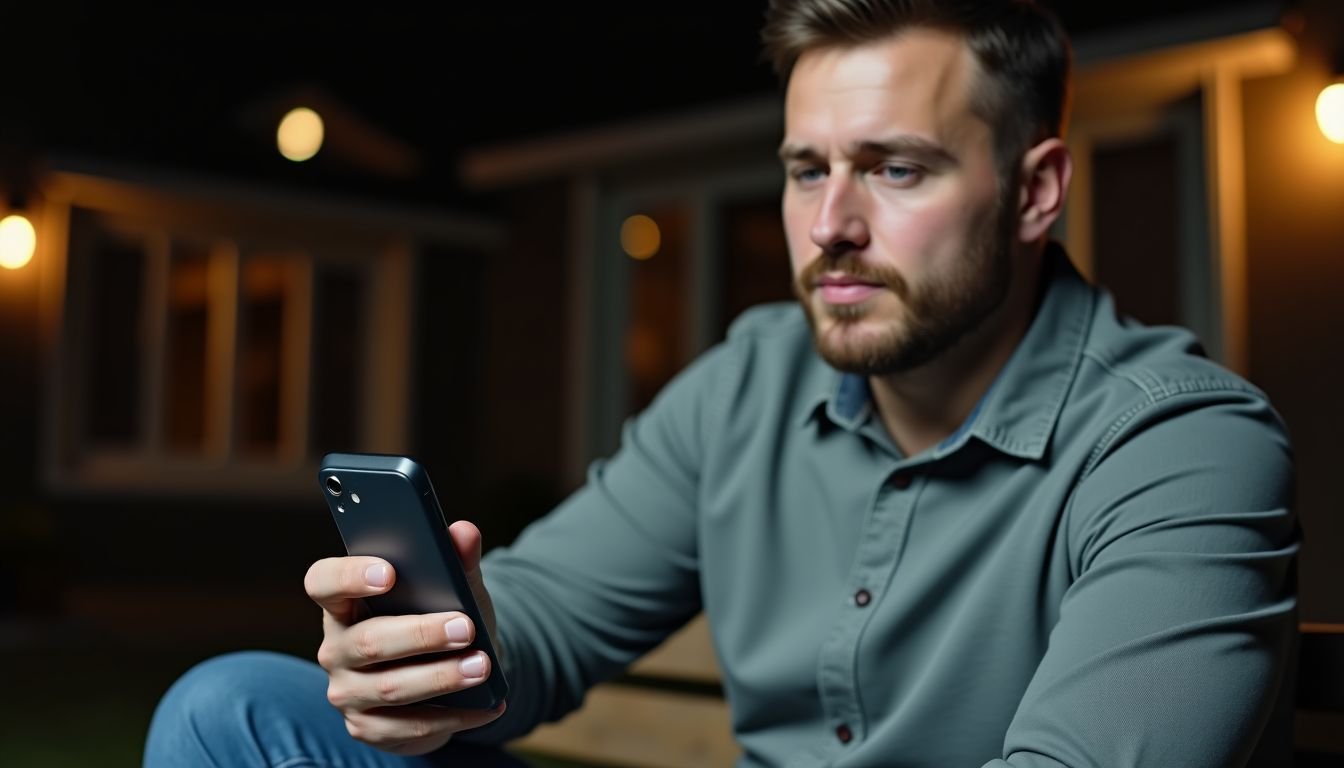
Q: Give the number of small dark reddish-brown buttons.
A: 3